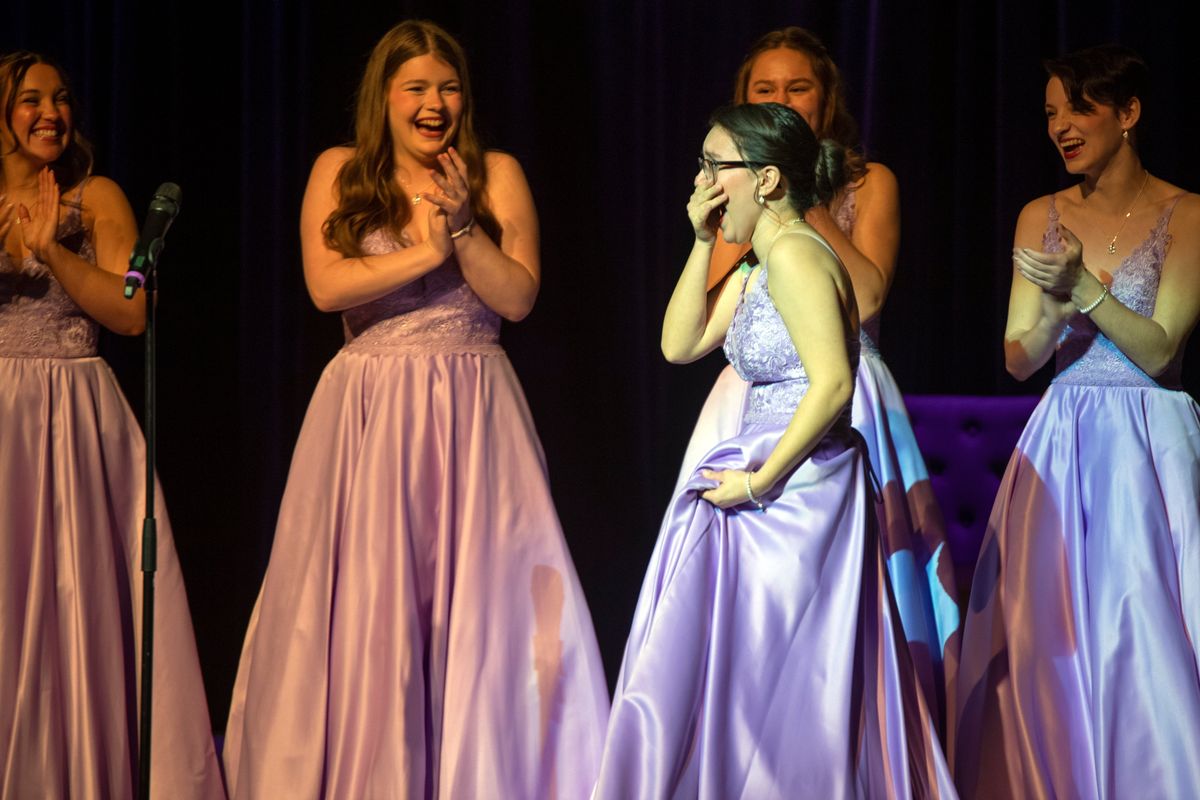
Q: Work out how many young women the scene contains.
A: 5